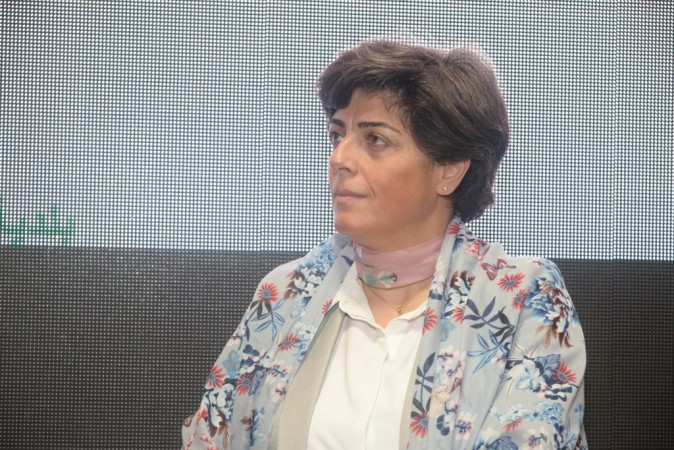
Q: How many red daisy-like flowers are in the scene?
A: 13